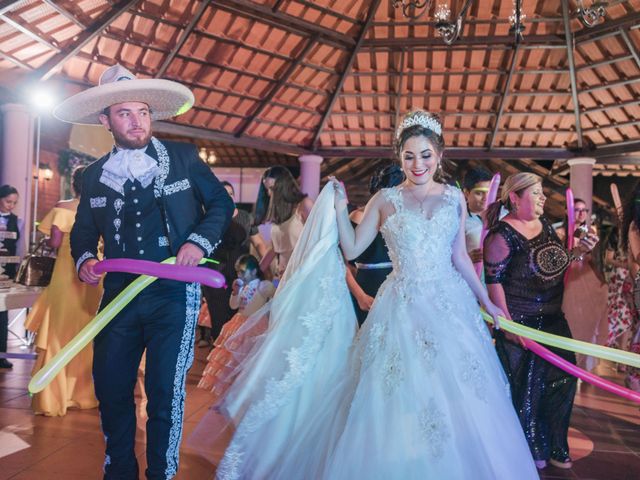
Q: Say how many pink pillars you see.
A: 3